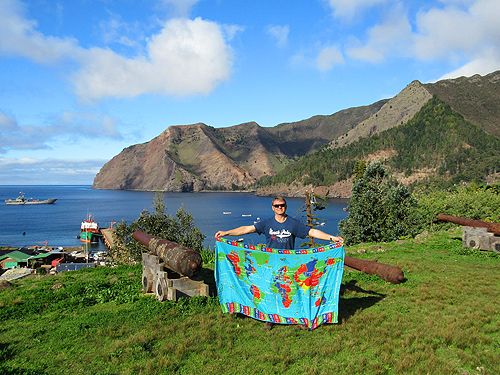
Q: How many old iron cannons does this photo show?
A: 3